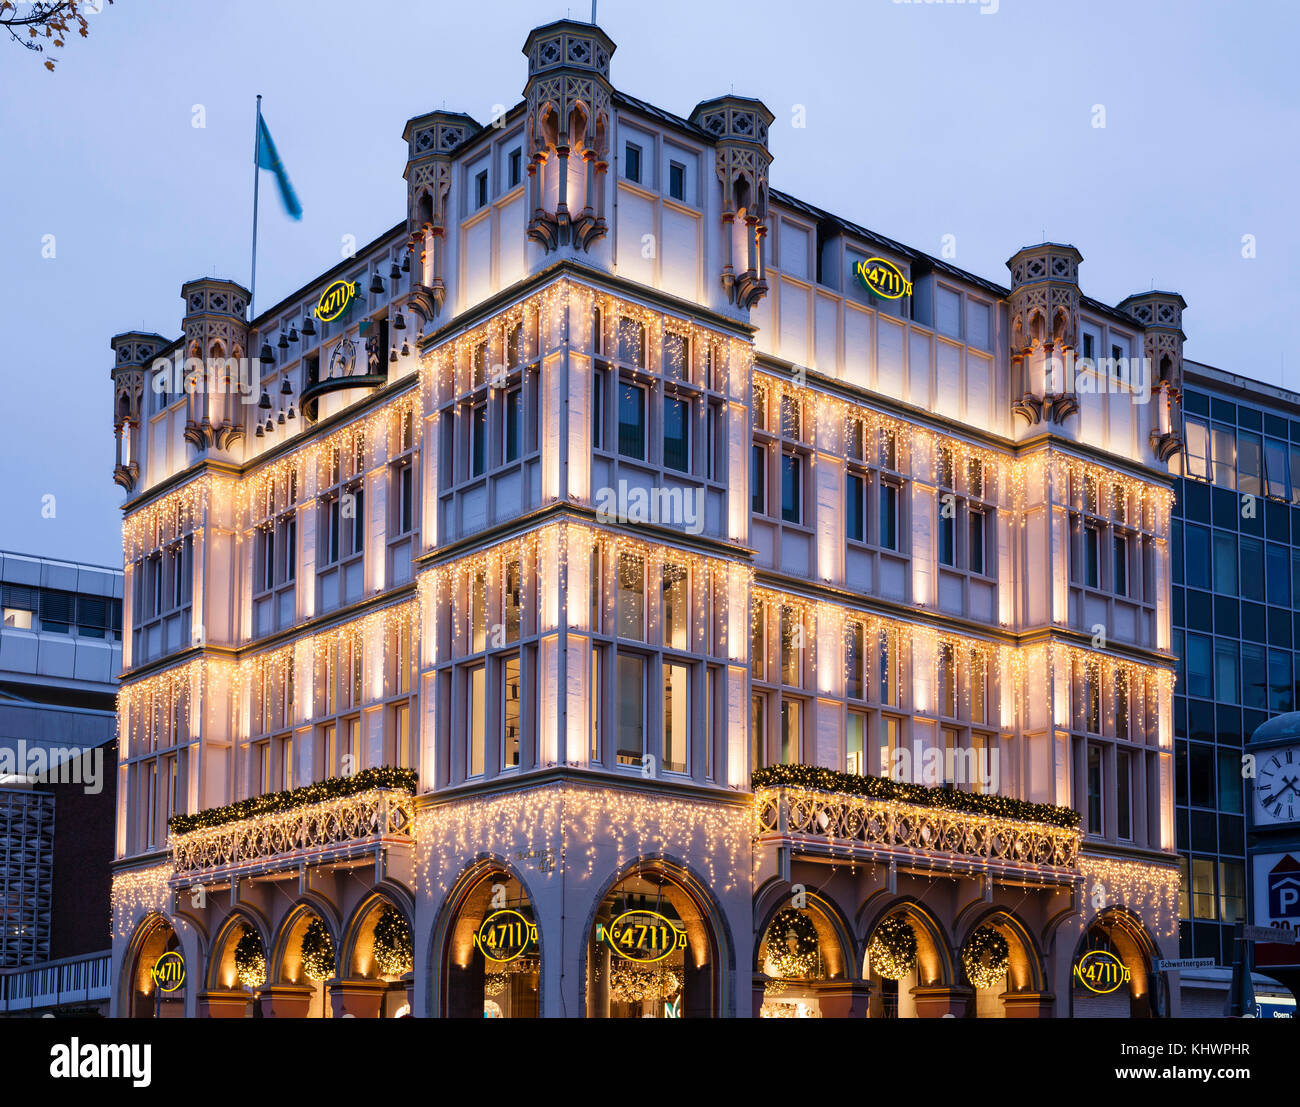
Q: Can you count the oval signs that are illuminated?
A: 6